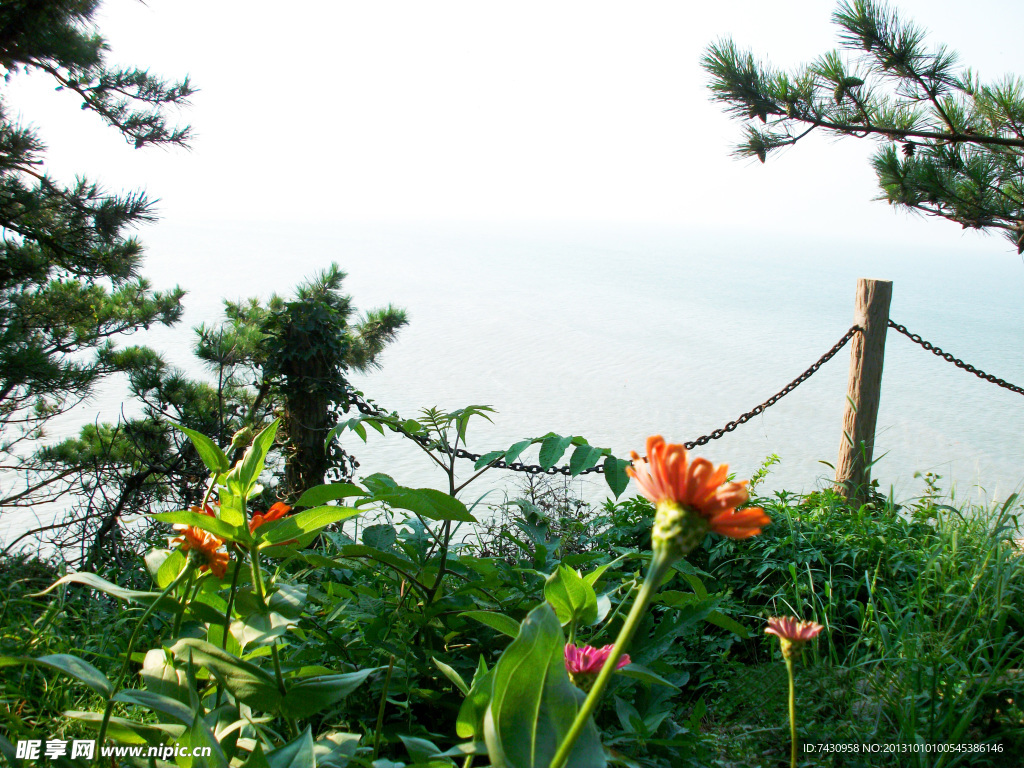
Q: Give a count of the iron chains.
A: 2